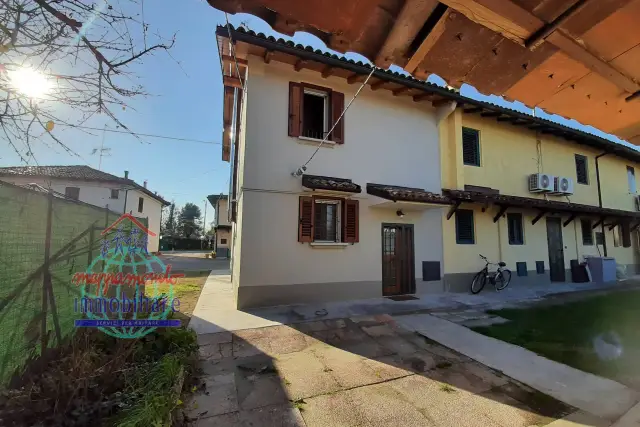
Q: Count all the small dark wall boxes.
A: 3